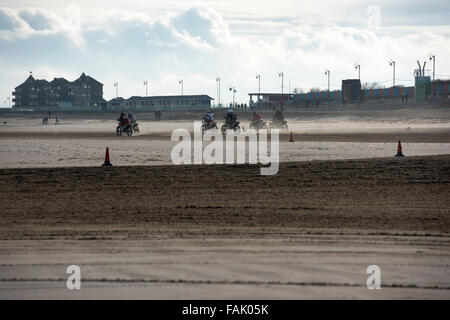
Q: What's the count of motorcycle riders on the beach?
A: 6